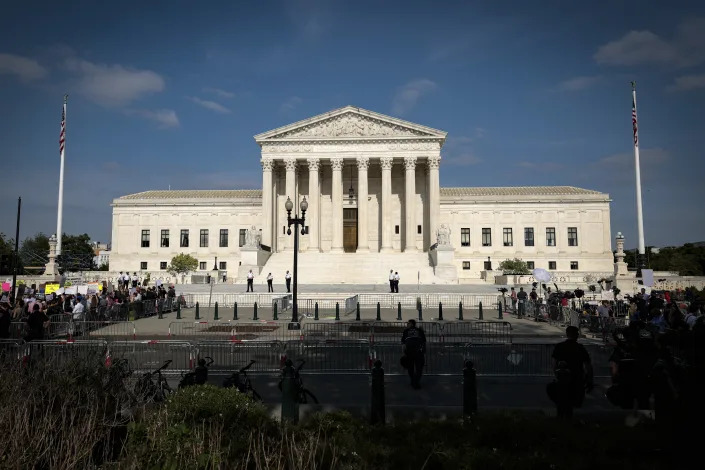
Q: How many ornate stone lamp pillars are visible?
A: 2